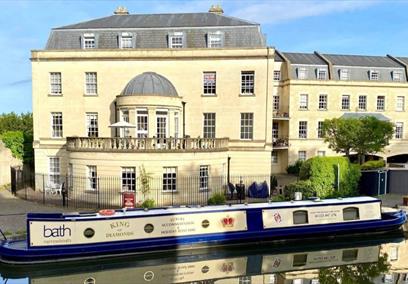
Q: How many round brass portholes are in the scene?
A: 3